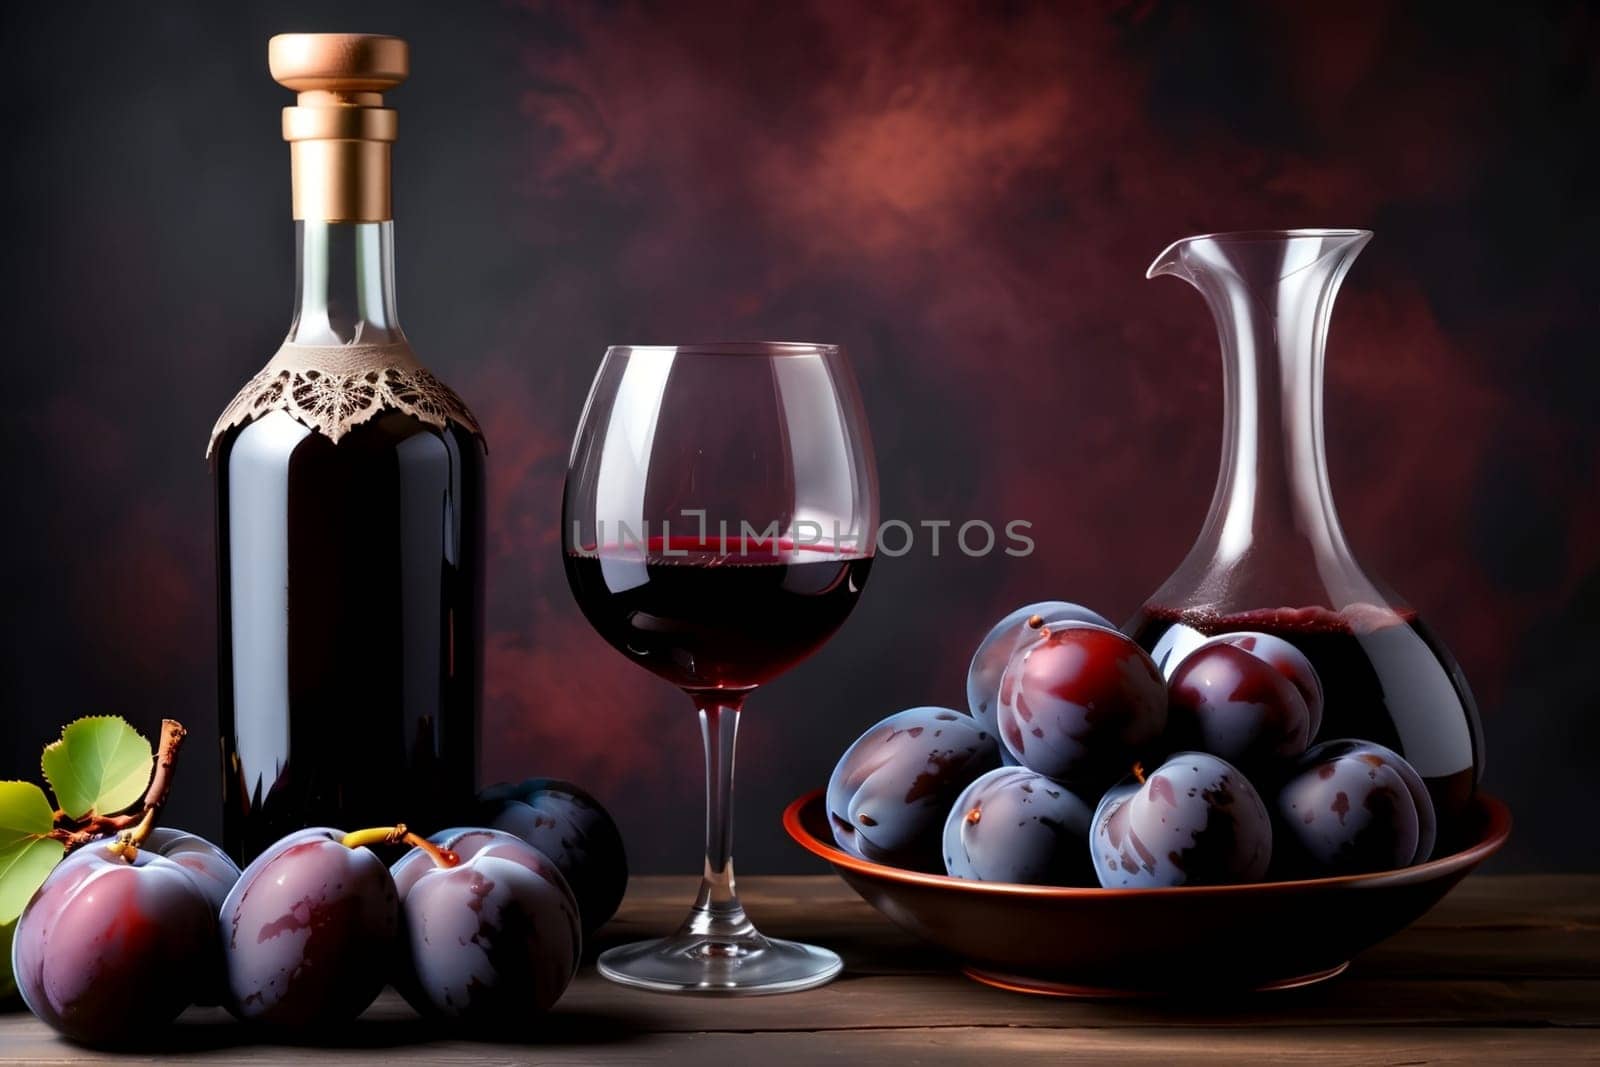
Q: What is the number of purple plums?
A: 12